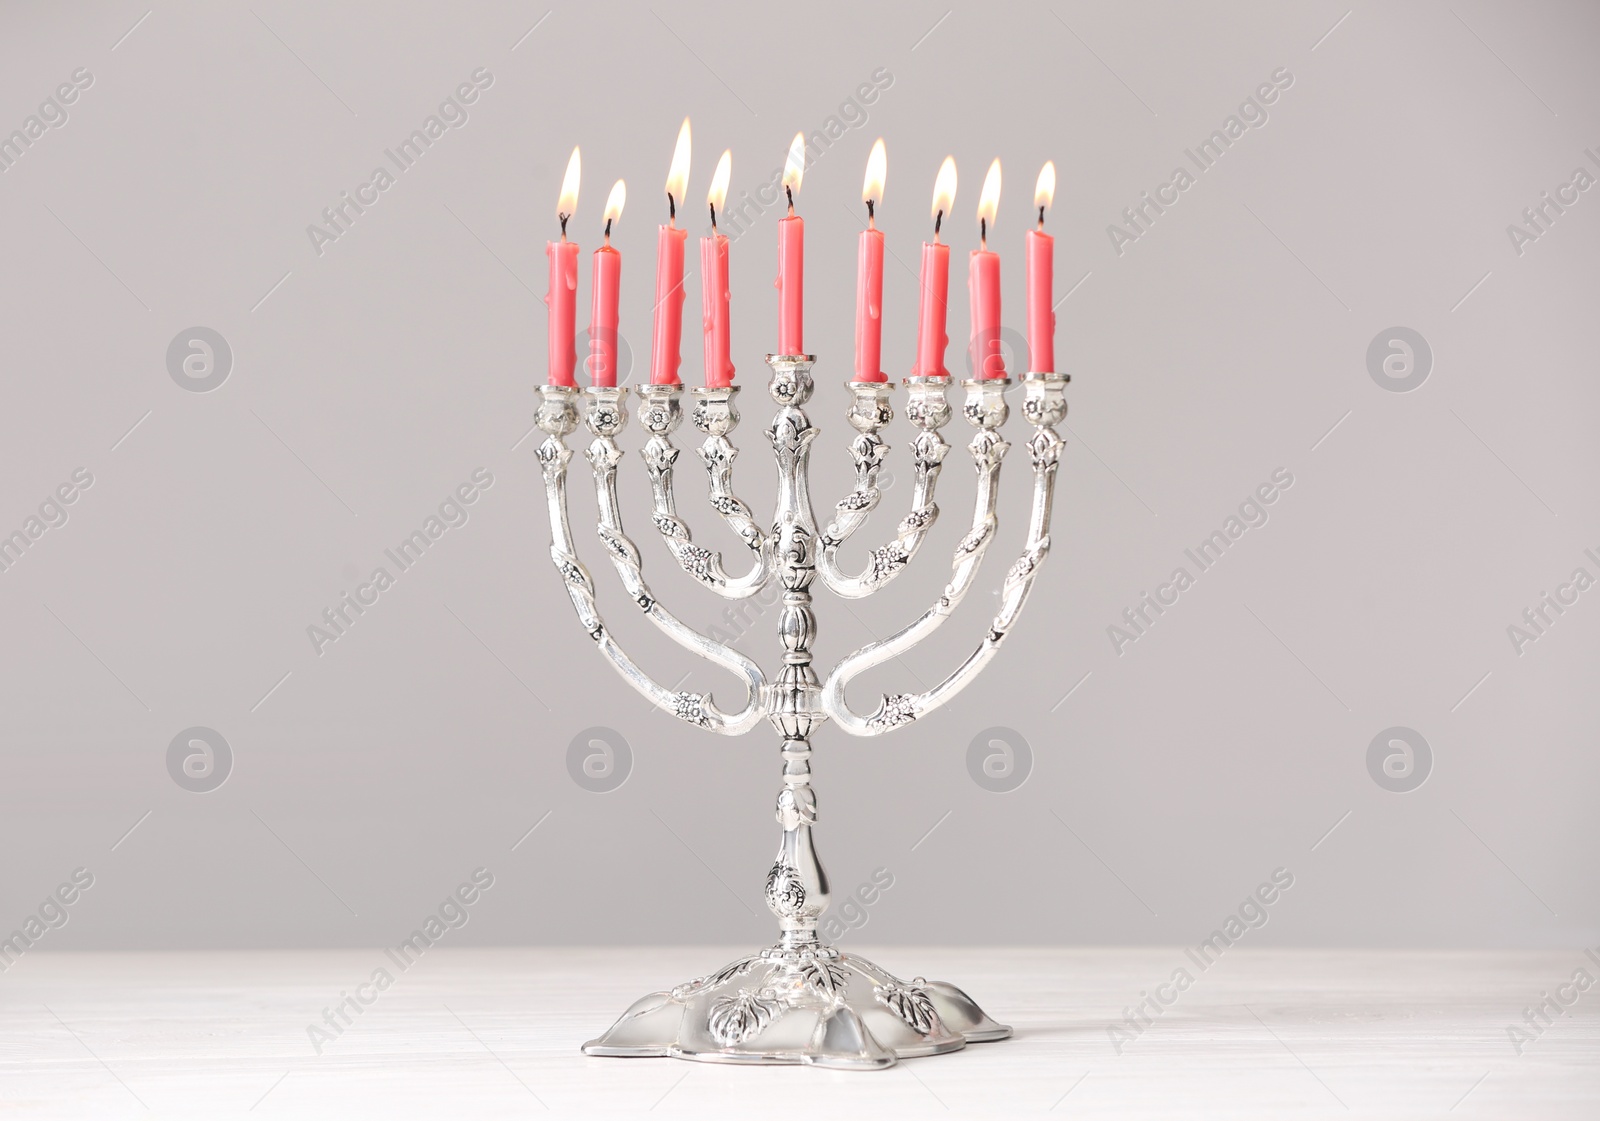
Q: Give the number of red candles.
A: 9